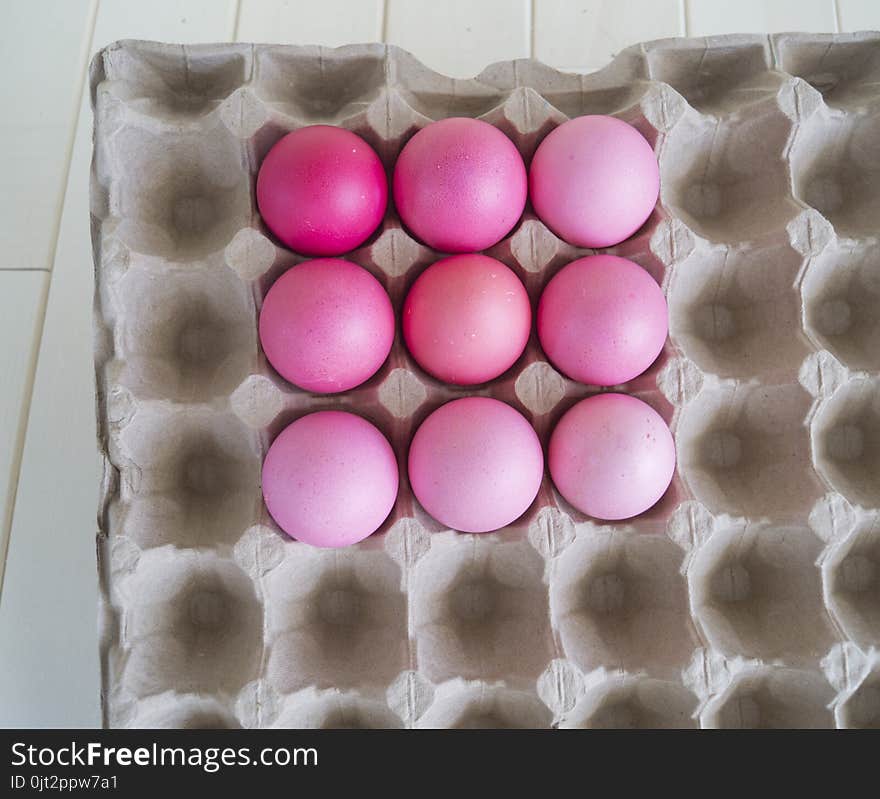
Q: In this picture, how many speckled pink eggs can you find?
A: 9